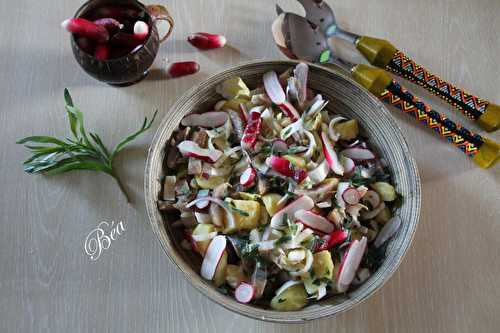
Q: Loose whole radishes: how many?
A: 2